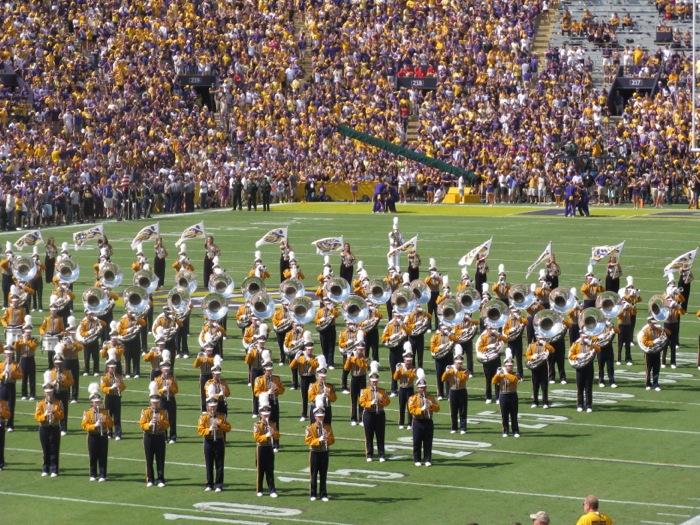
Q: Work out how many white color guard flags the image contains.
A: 11